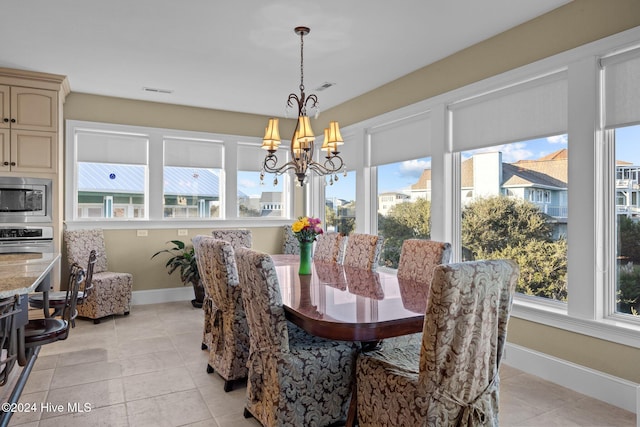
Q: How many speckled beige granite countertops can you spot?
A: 1